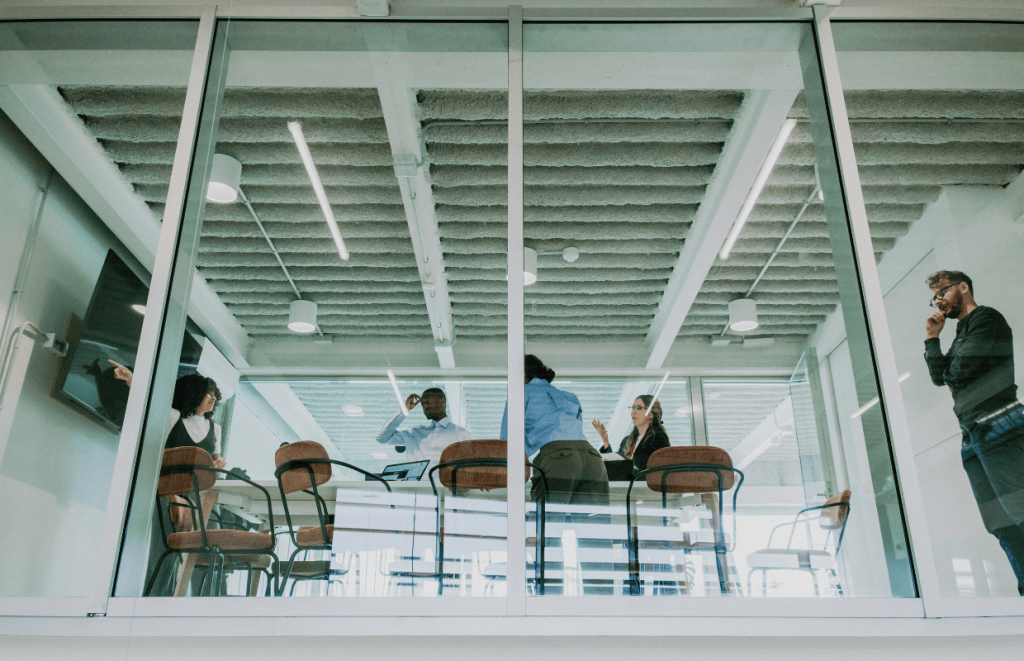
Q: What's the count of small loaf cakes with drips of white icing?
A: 0